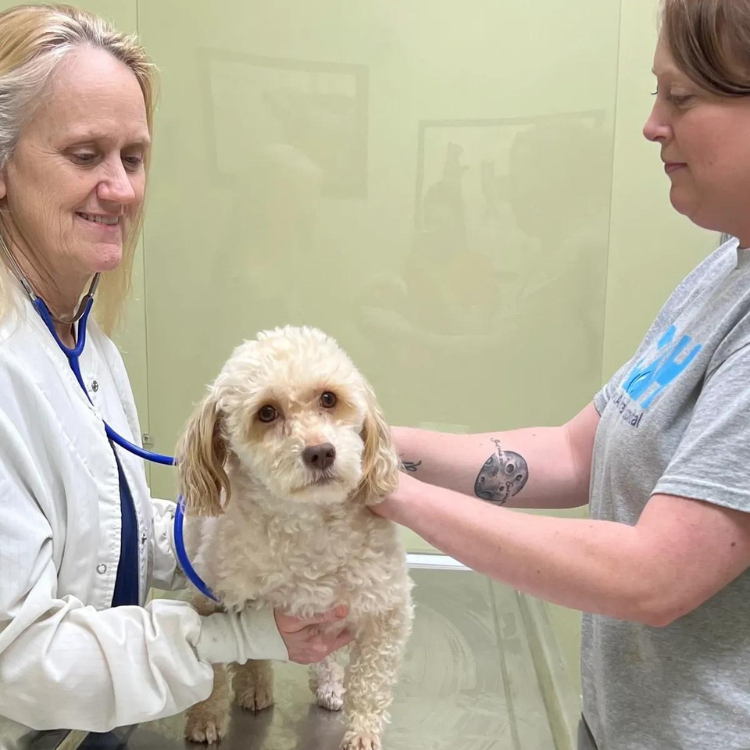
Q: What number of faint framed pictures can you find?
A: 2